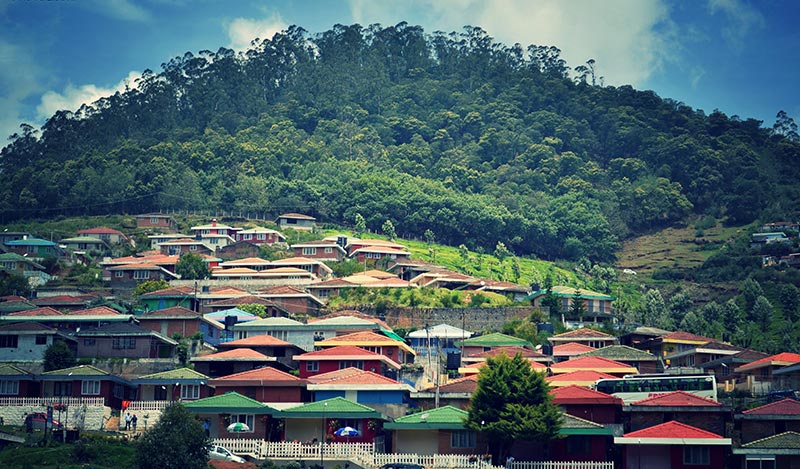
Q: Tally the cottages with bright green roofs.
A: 4